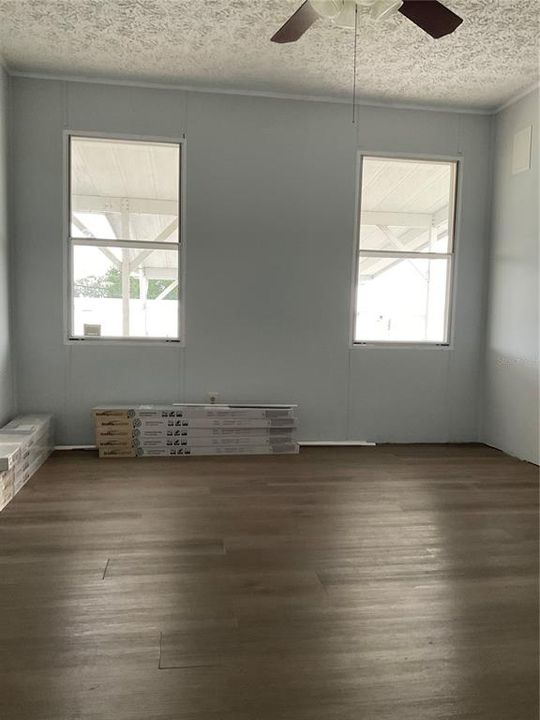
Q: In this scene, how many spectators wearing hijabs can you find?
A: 0